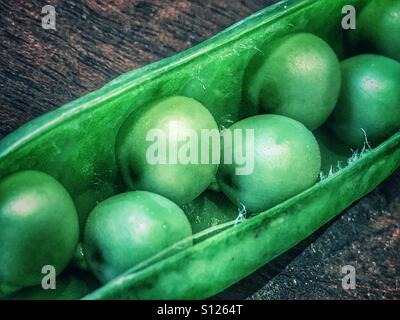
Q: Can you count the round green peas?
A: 7